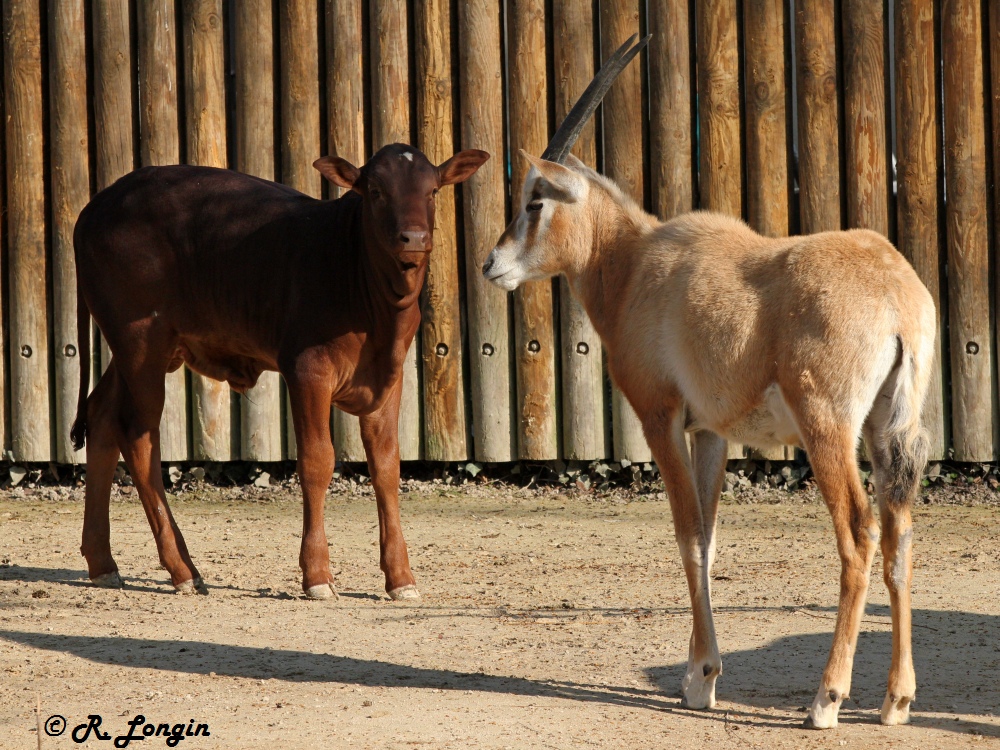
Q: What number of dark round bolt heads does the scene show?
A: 7